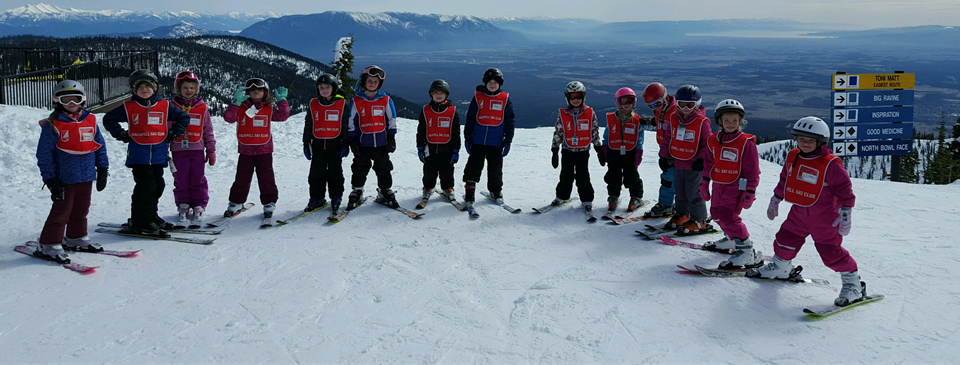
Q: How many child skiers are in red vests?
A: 14